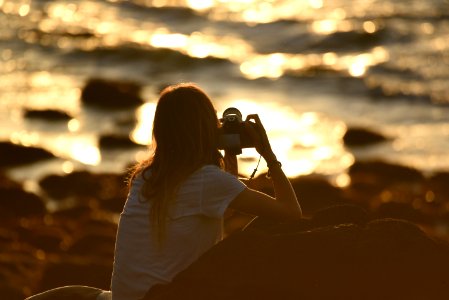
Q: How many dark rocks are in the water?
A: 5